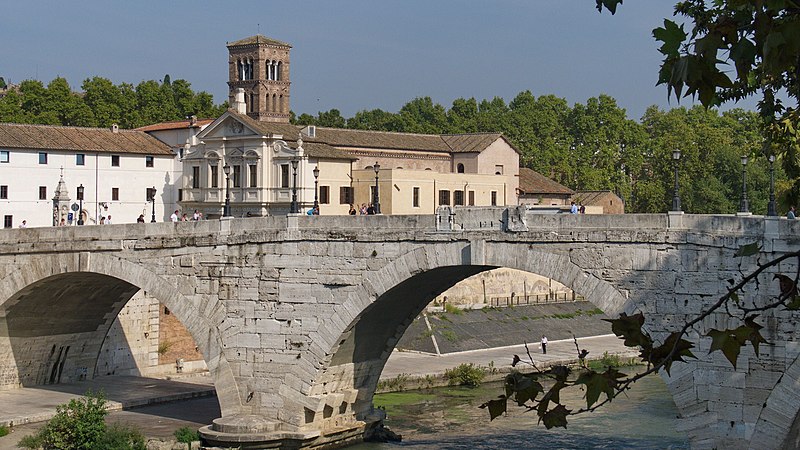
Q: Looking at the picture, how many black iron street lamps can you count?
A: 9